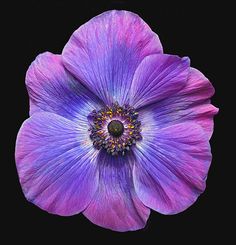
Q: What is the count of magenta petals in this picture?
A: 7